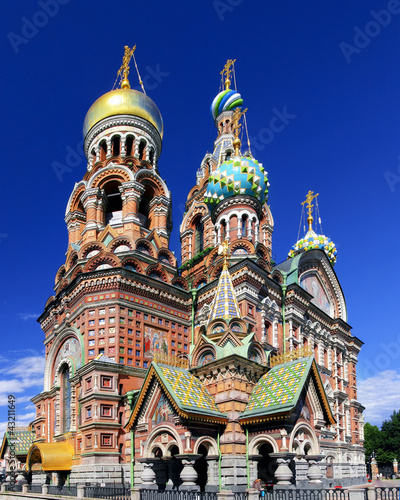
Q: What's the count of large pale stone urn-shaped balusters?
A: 4